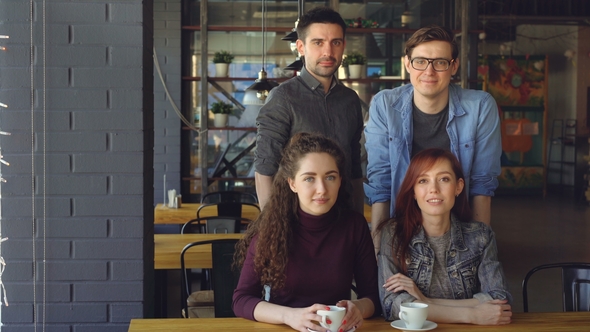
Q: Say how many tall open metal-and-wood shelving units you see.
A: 1